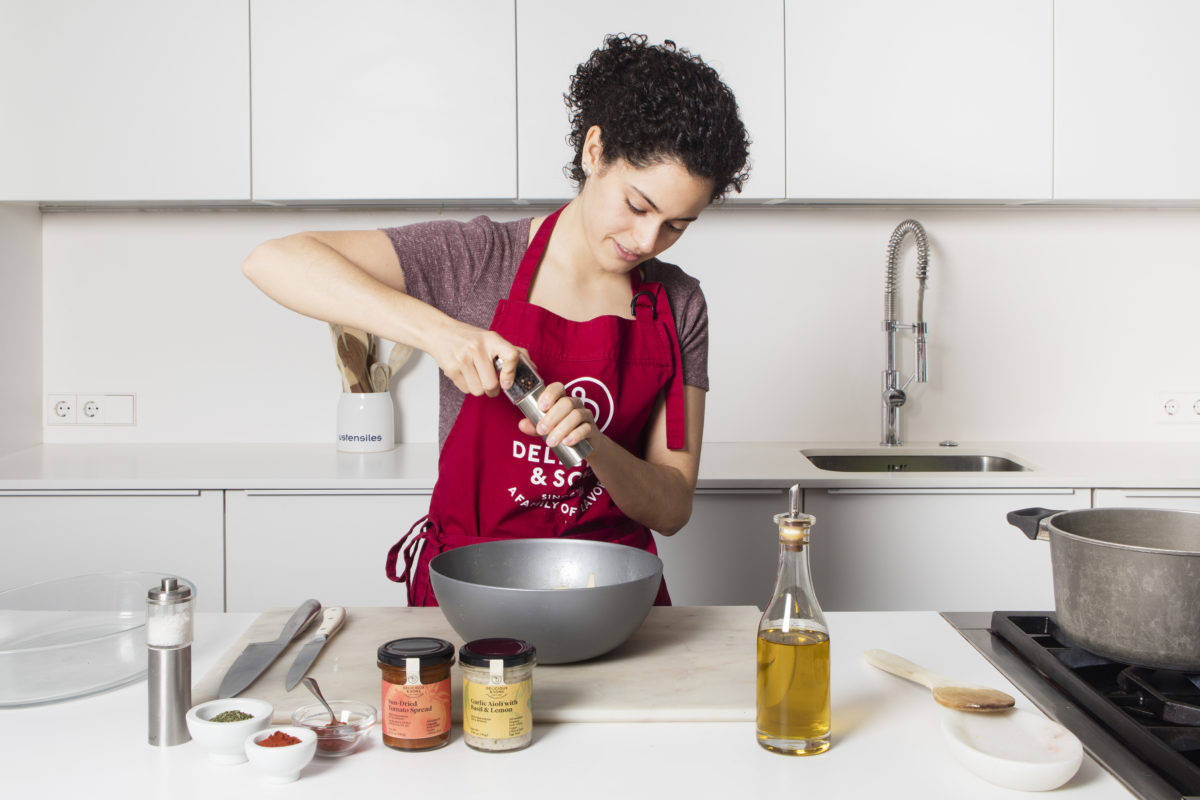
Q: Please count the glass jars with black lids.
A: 2